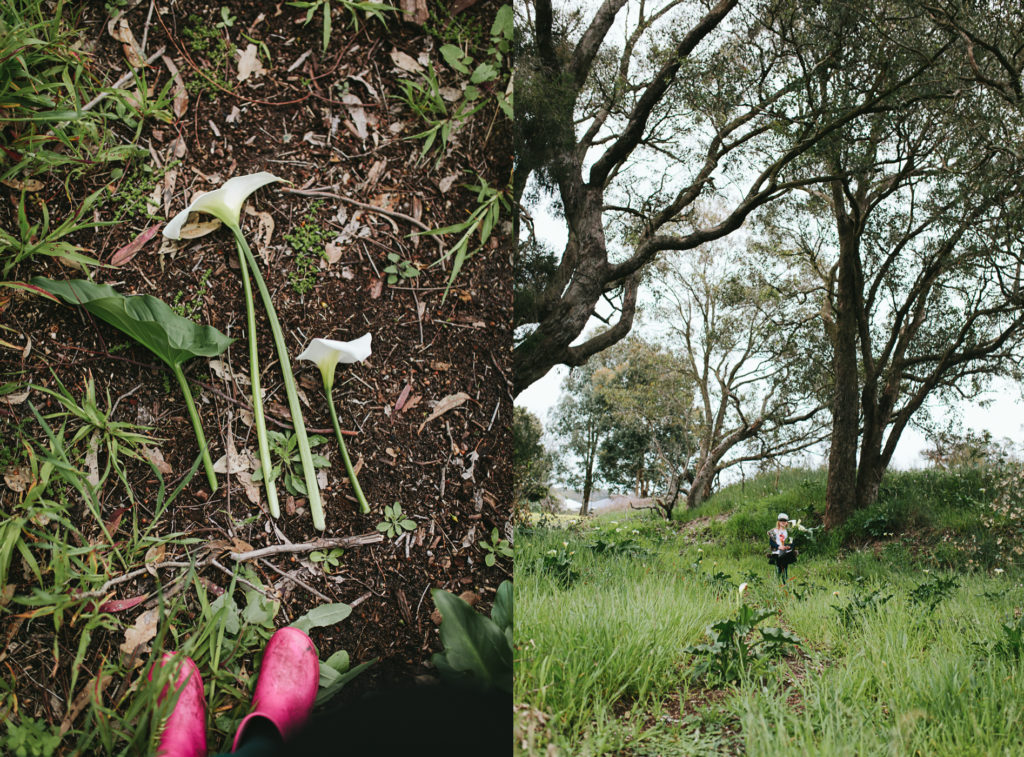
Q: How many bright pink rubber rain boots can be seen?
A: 2